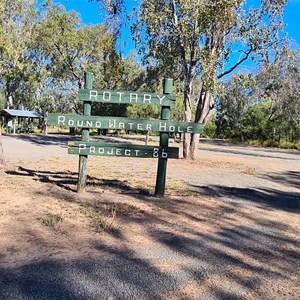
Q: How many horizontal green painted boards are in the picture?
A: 3